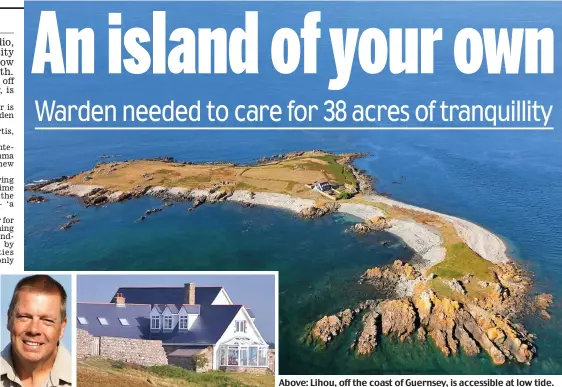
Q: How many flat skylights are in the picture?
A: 3